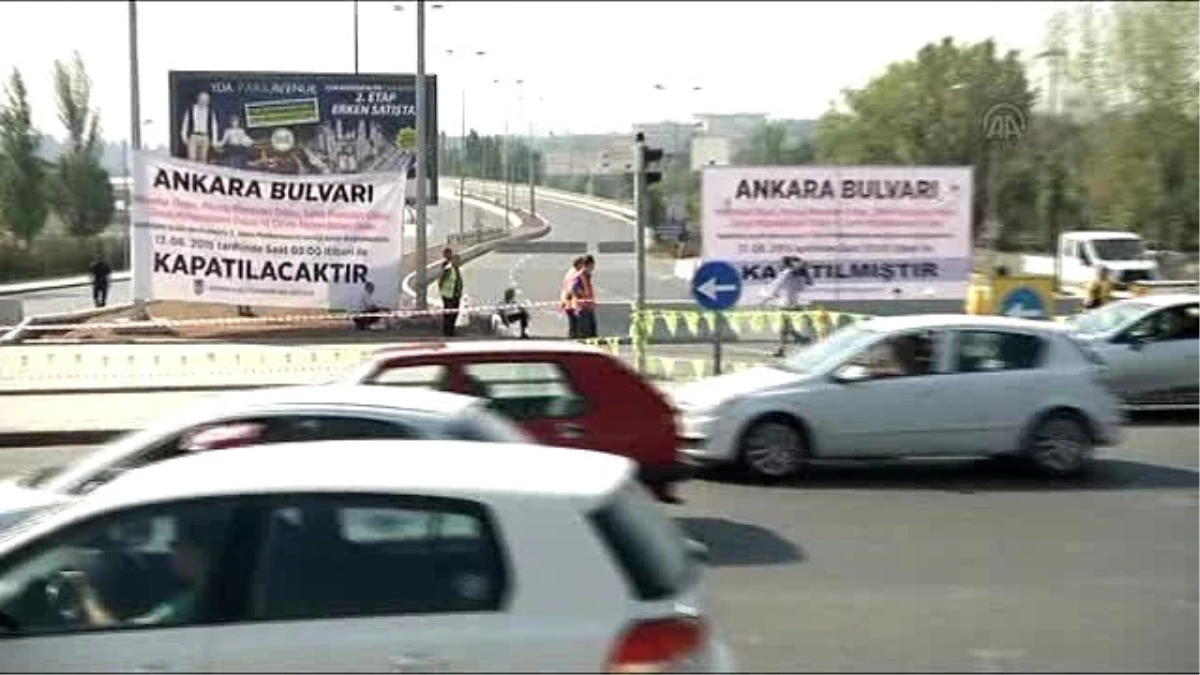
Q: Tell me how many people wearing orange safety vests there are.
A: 2